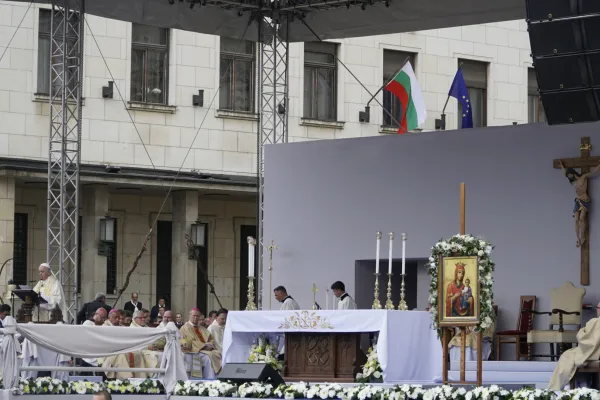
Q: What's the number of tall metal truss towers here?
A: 2